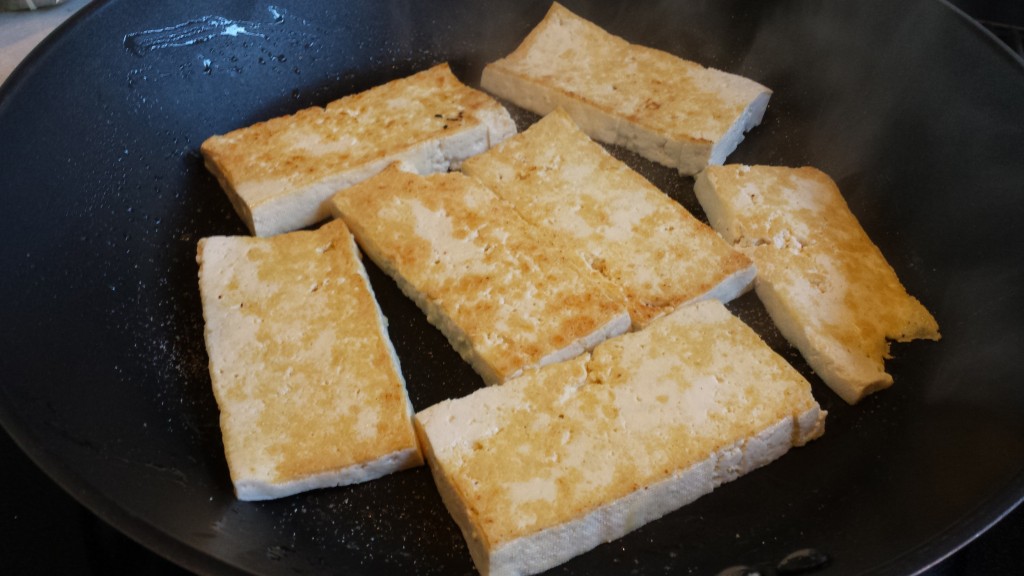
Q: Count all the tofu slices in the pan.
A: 7